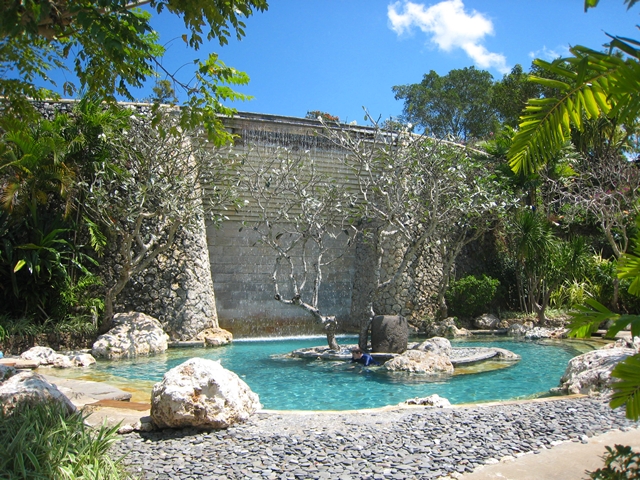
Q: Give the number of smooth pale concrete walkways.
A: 1